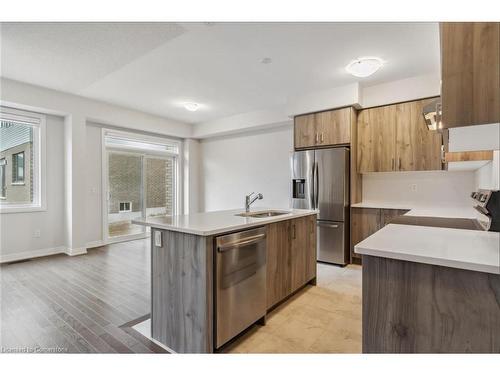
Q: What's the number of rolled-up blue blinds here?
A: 0